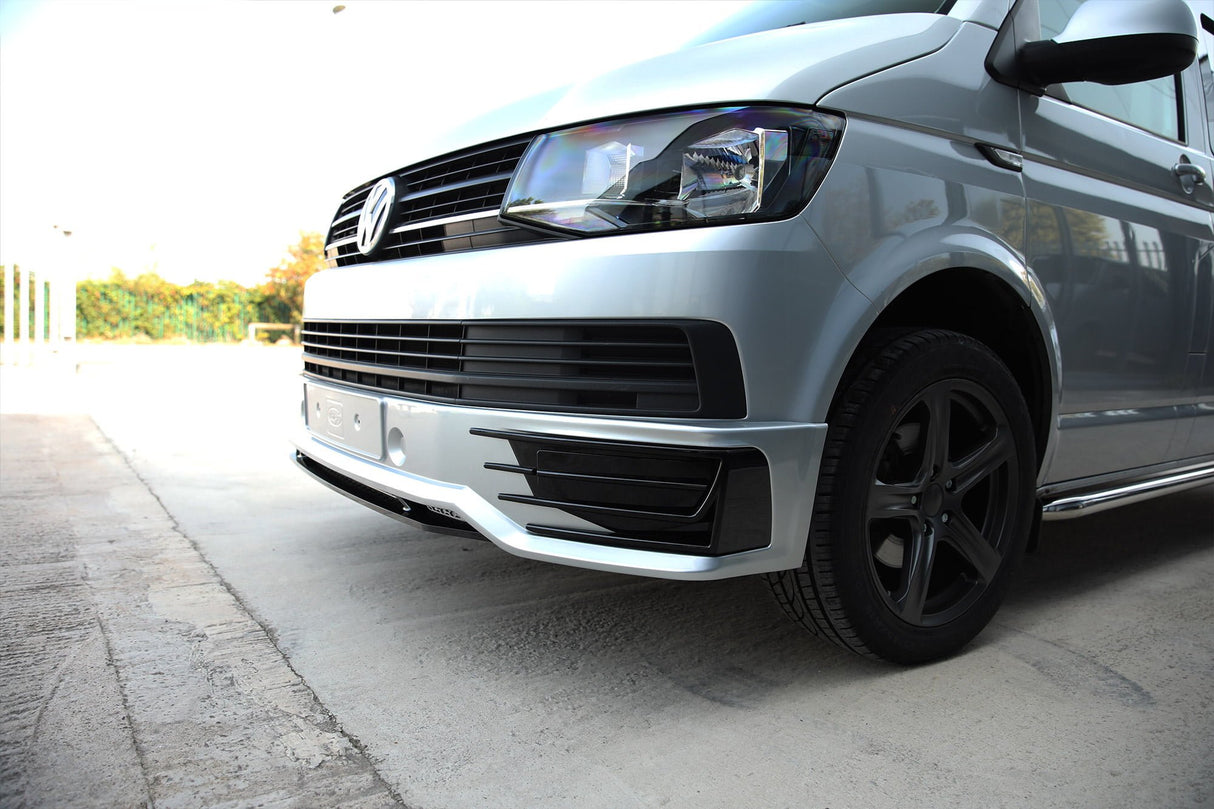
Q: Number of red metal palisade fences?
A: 0